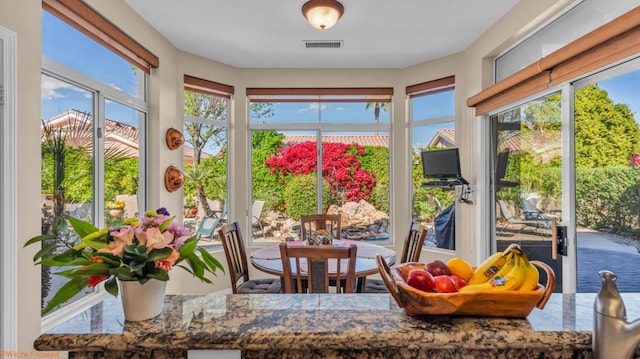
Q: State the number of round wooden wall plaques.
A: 2